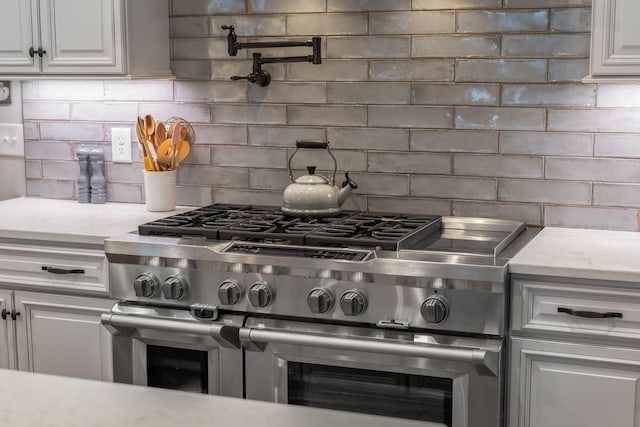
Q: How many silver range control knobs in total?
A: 7